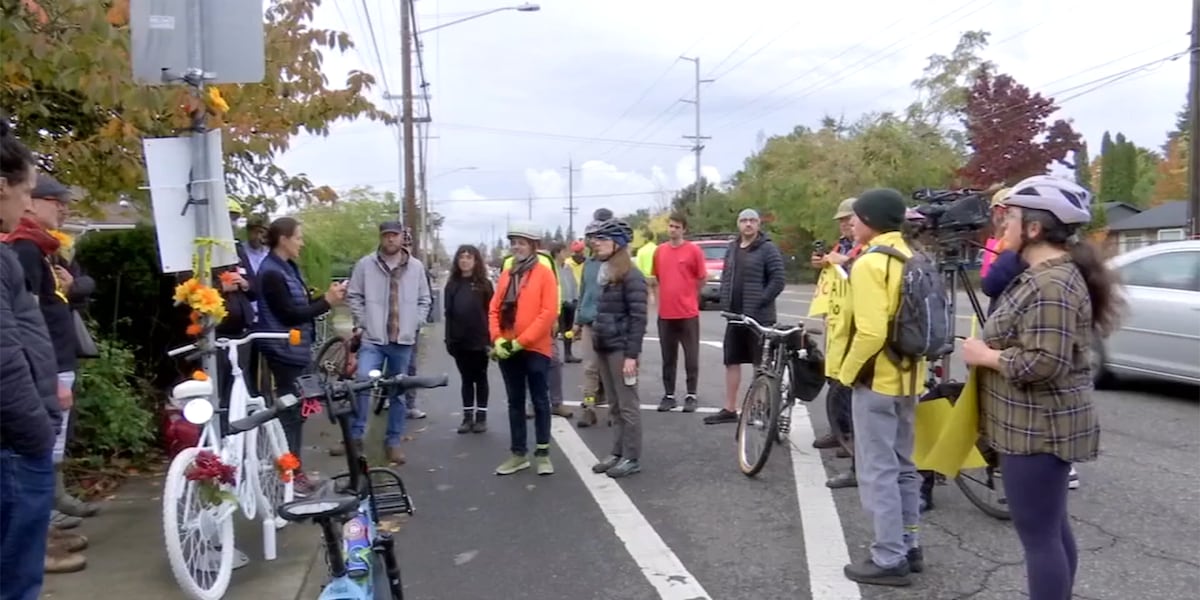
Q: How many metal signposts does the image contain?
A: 1